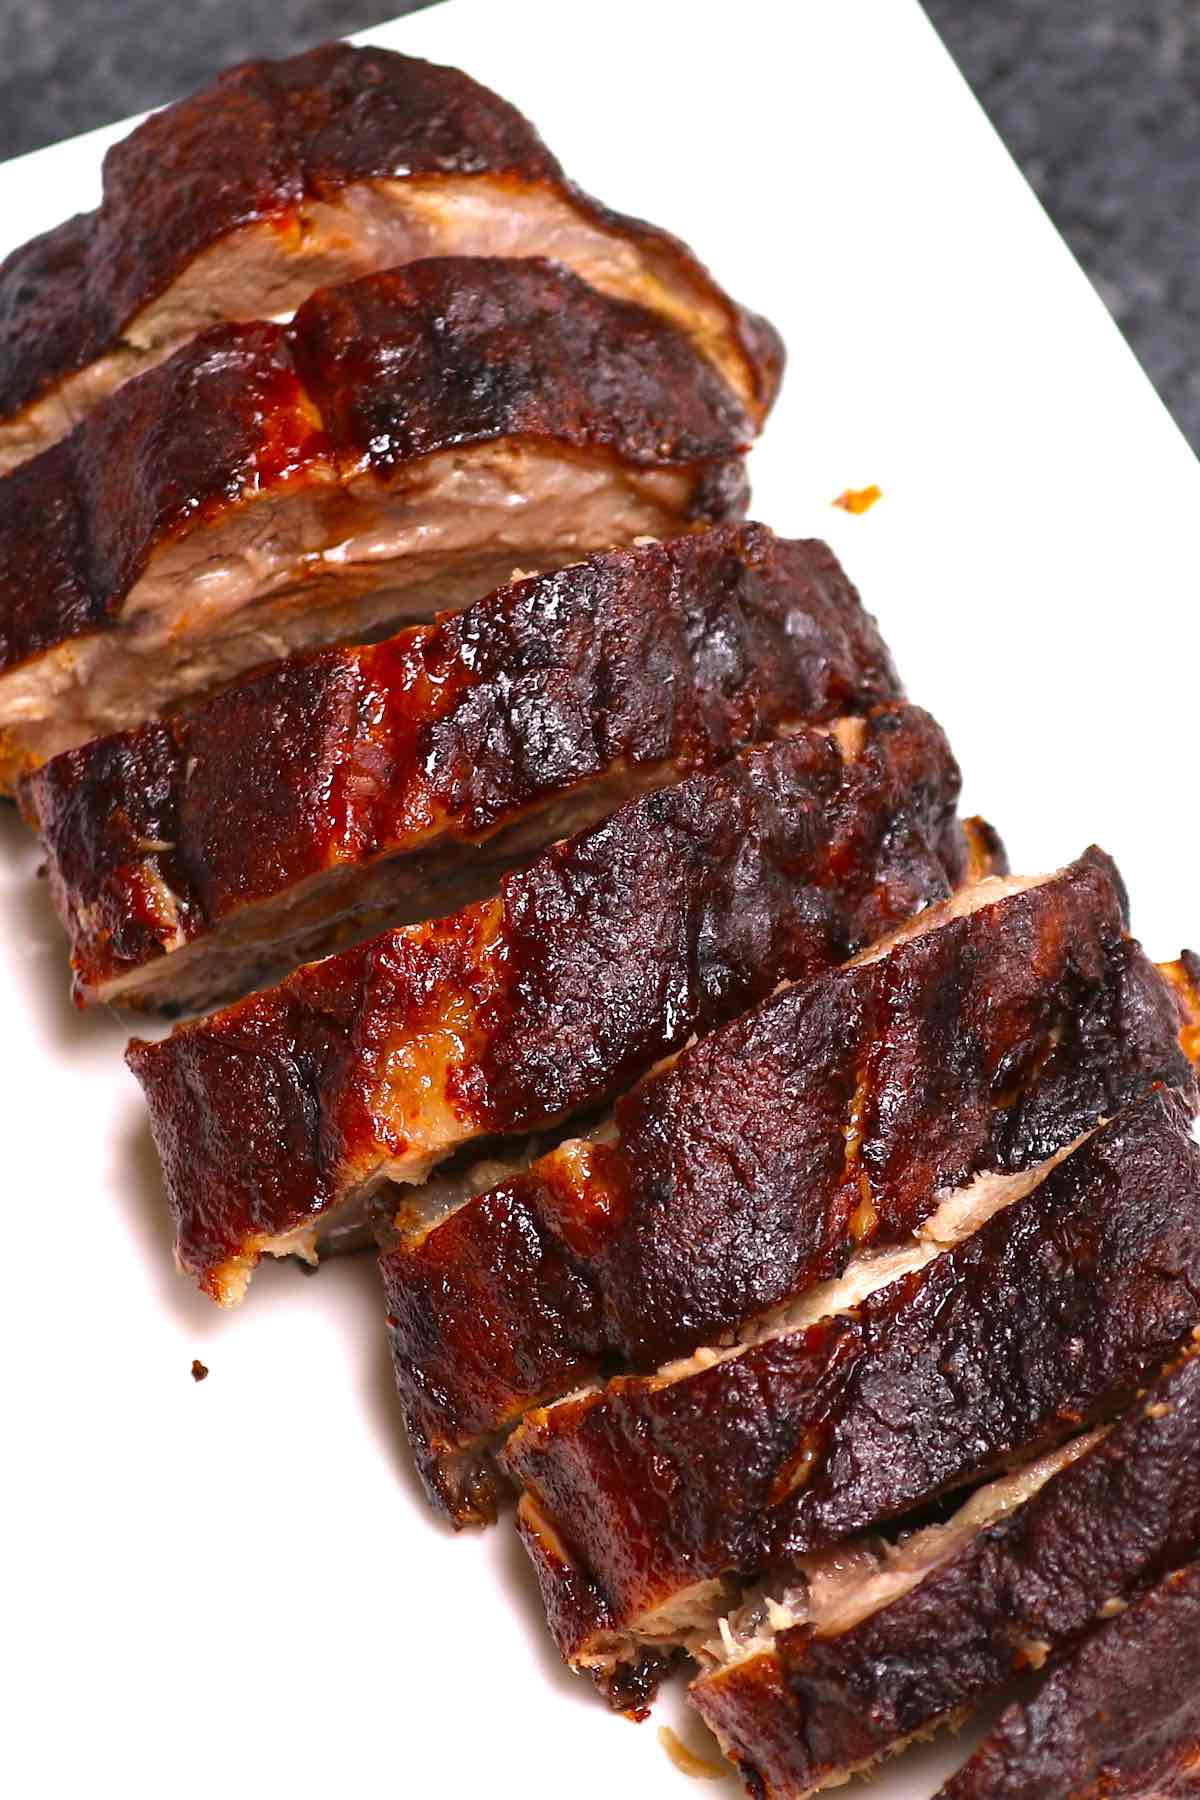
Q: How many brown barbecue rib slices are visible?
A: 8